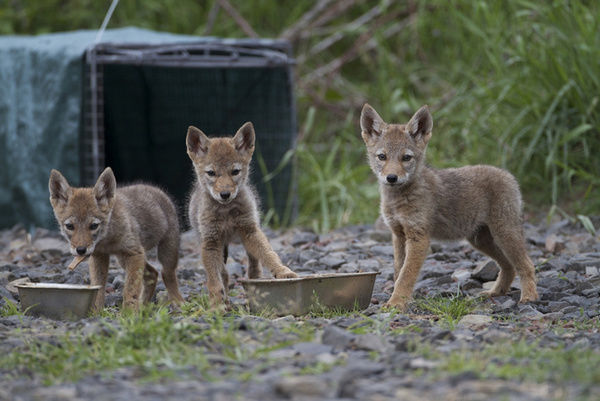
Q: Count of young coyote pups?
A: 3